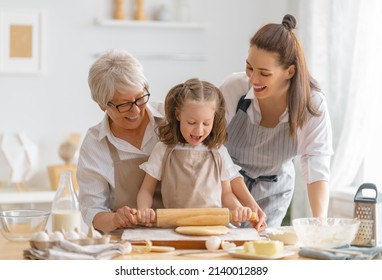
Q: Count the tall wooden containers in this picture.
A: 2